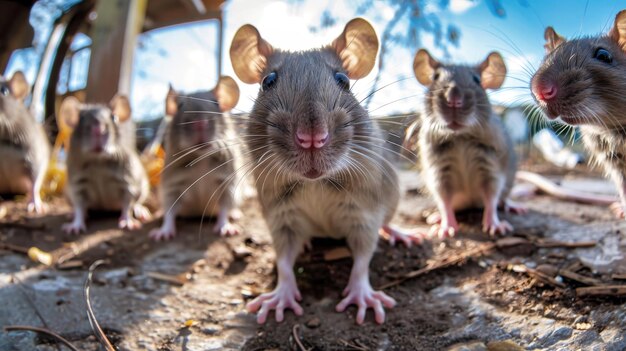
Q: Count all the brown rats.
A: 6